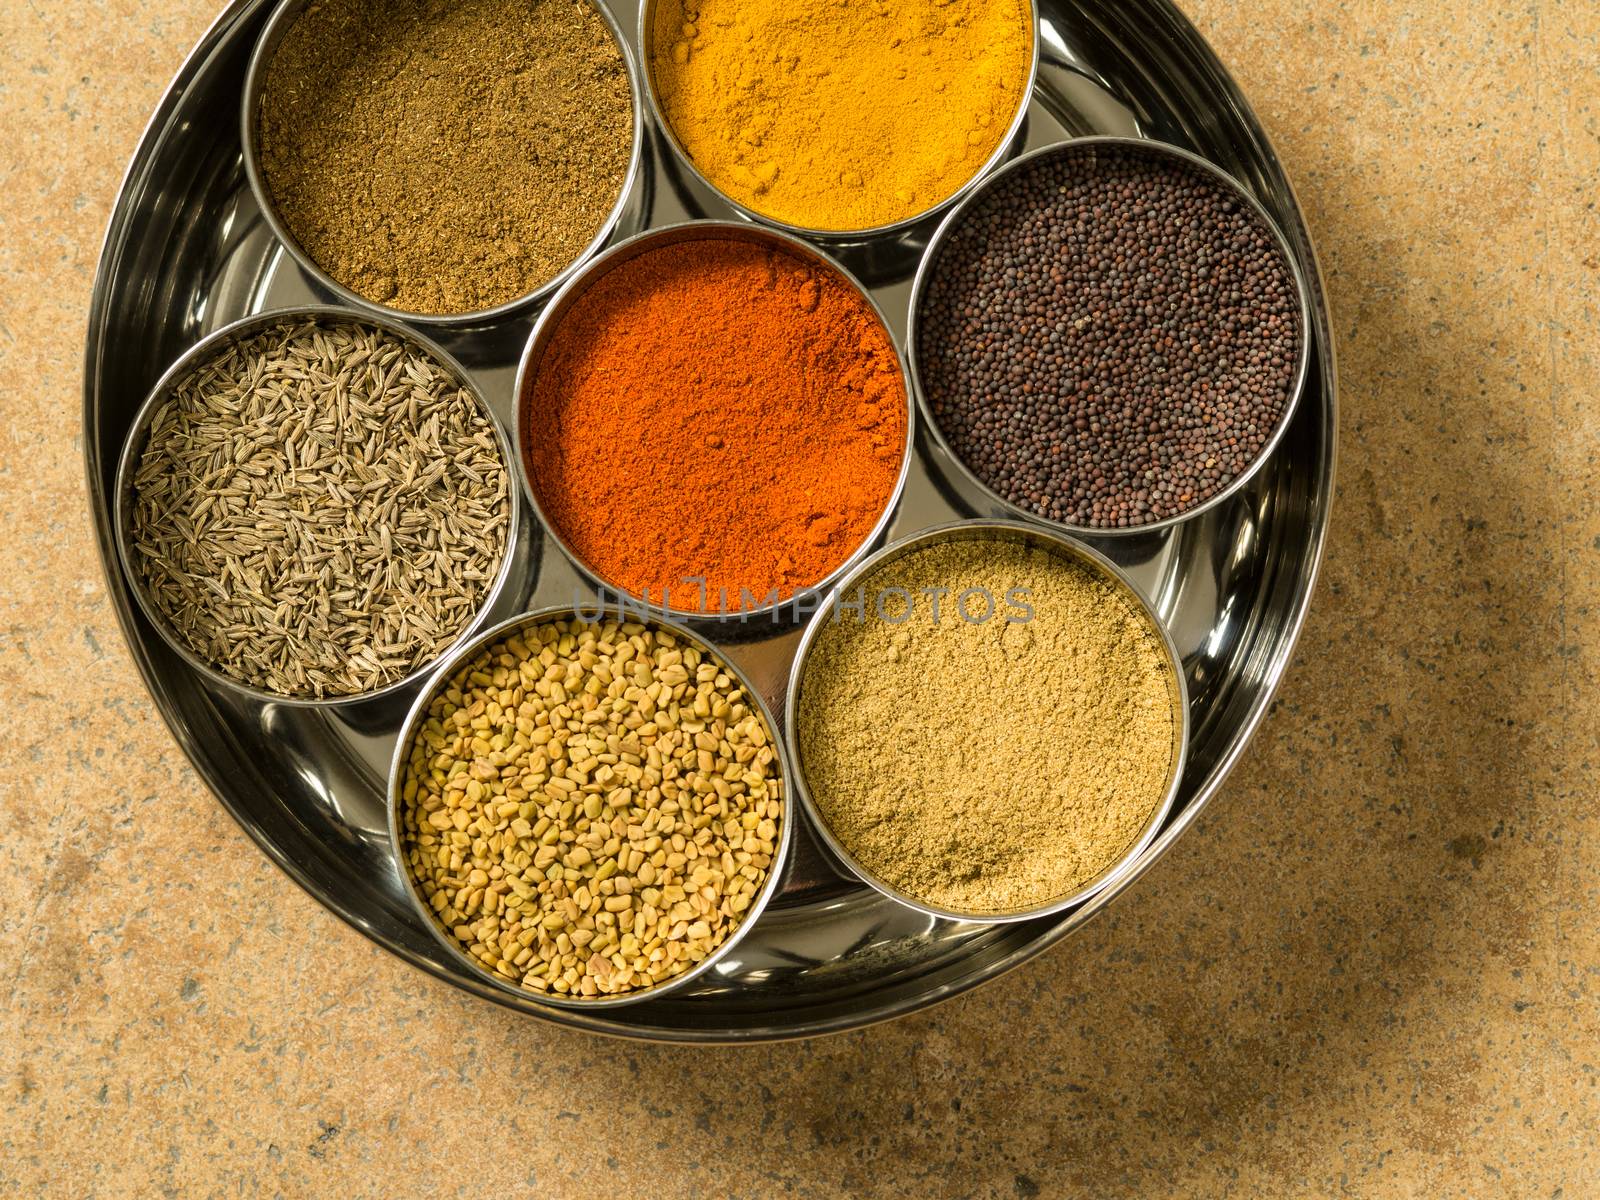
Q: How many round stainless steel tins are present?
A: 7